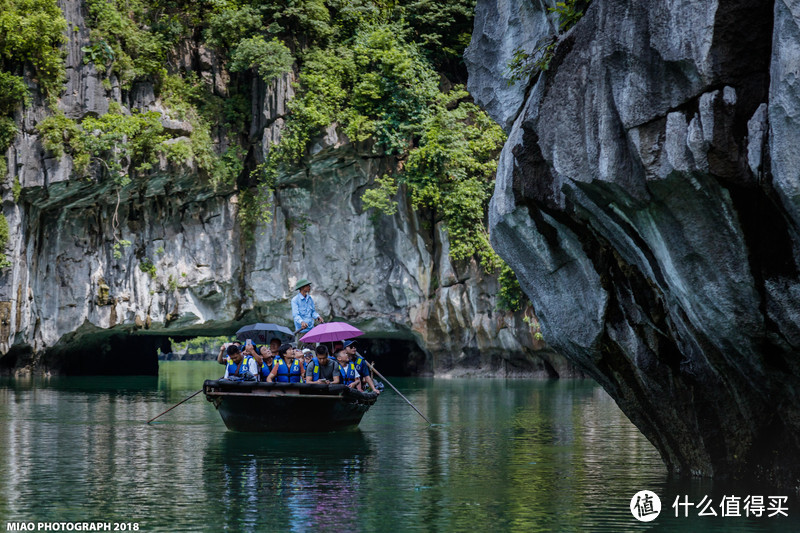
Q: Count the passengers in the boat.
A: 12